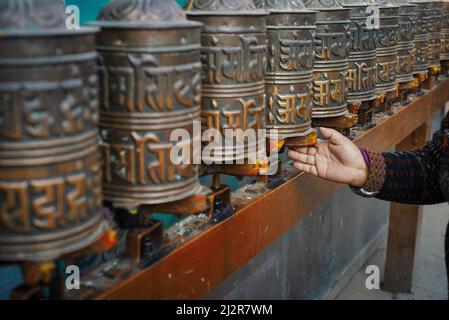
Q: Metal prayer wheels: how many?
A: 11